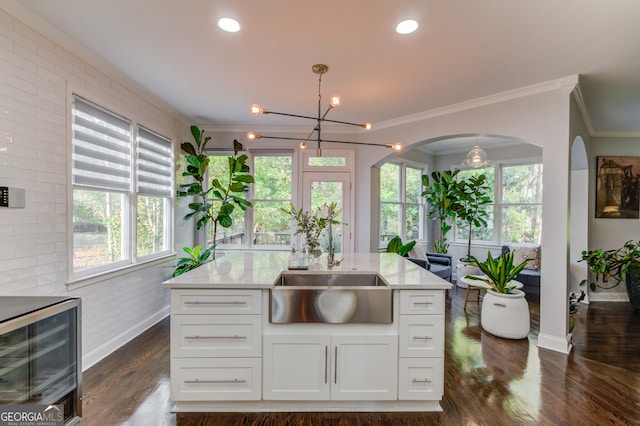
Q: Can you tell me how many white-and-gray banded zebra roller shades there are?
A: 2